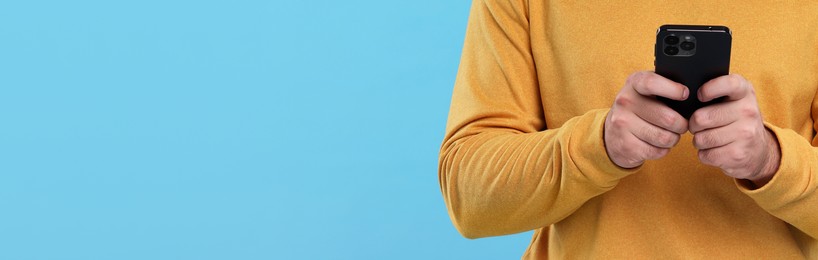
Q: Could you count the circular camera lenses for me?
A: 3